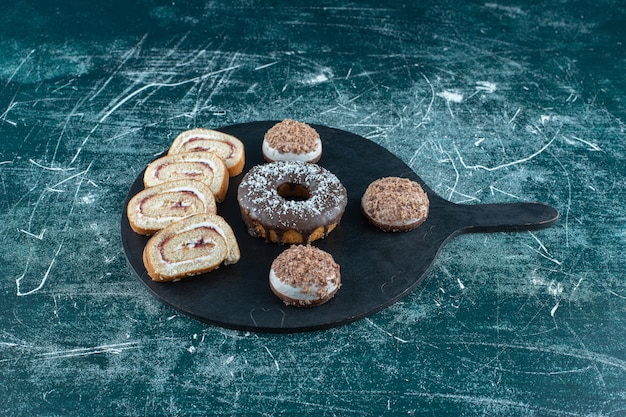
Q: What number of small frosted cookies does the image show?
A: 3